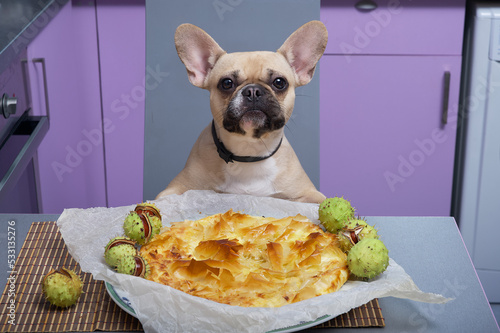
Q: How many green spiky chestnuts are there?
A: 7